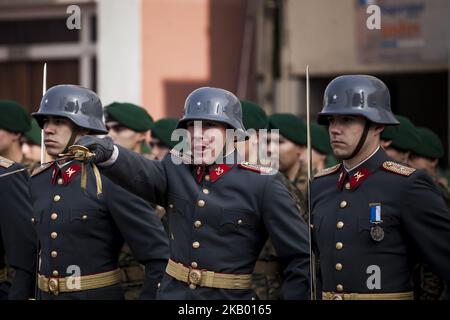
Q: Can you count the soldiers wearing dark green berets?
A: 9